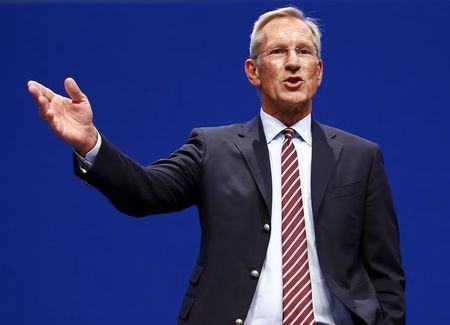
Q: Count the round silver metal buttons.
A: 3